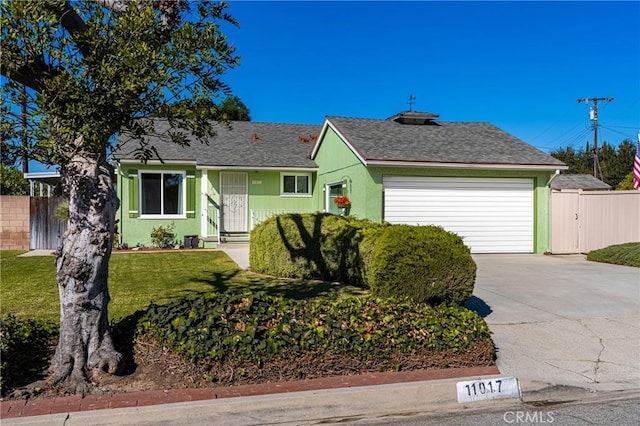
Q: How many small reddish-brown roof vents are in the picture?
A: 3